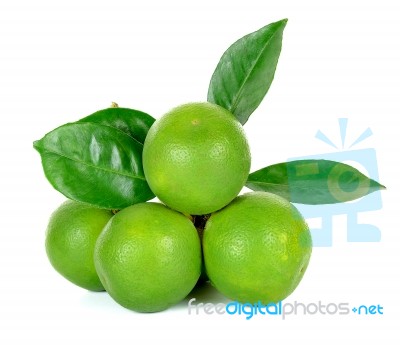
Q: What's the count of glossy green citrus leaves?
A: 4